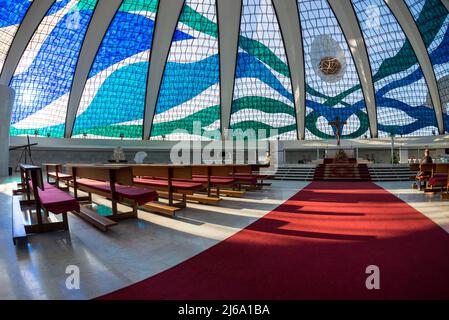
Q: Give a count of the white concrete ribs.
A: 7